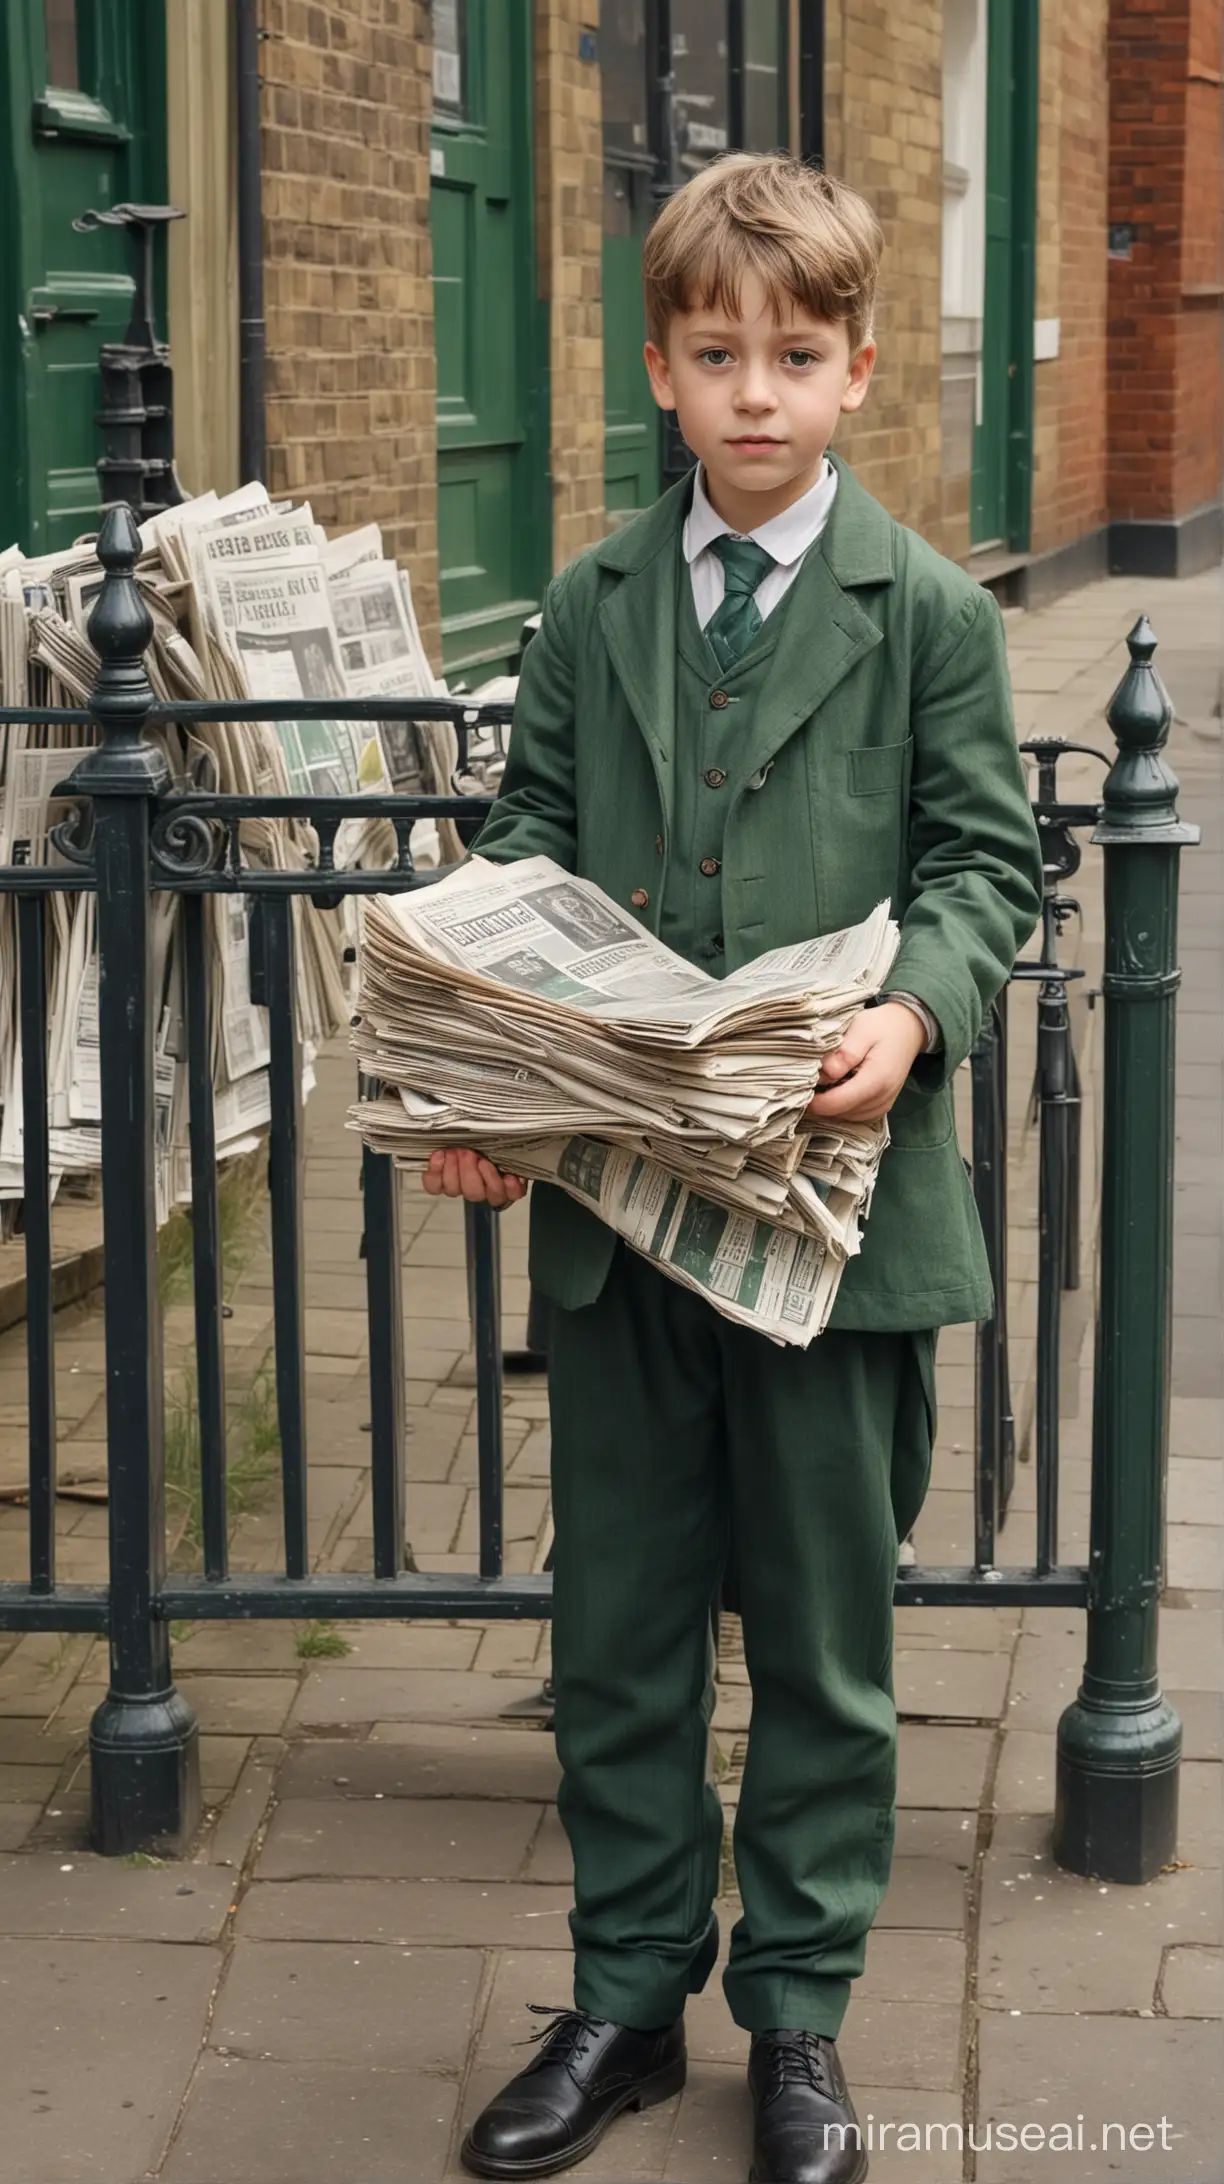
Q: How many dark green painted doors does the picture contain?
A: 4